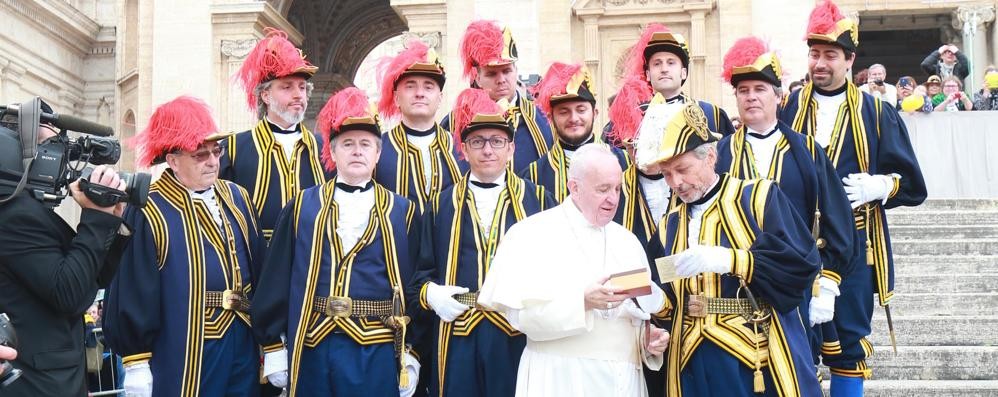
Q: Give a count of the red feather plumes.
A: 11